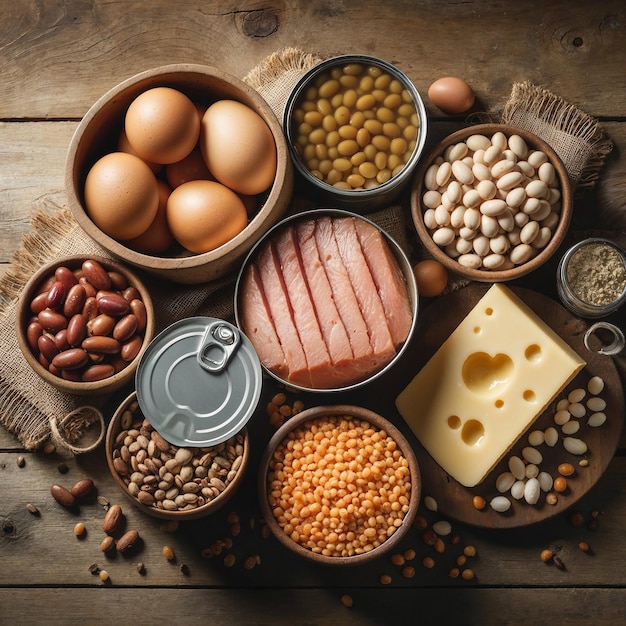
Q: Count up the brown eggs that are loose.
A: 2